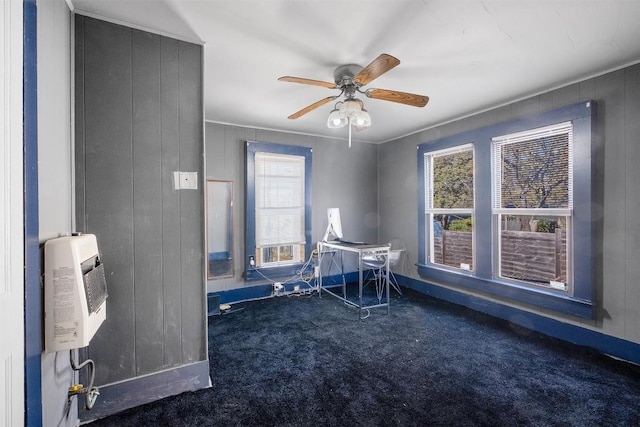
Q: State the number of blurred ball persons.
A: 0